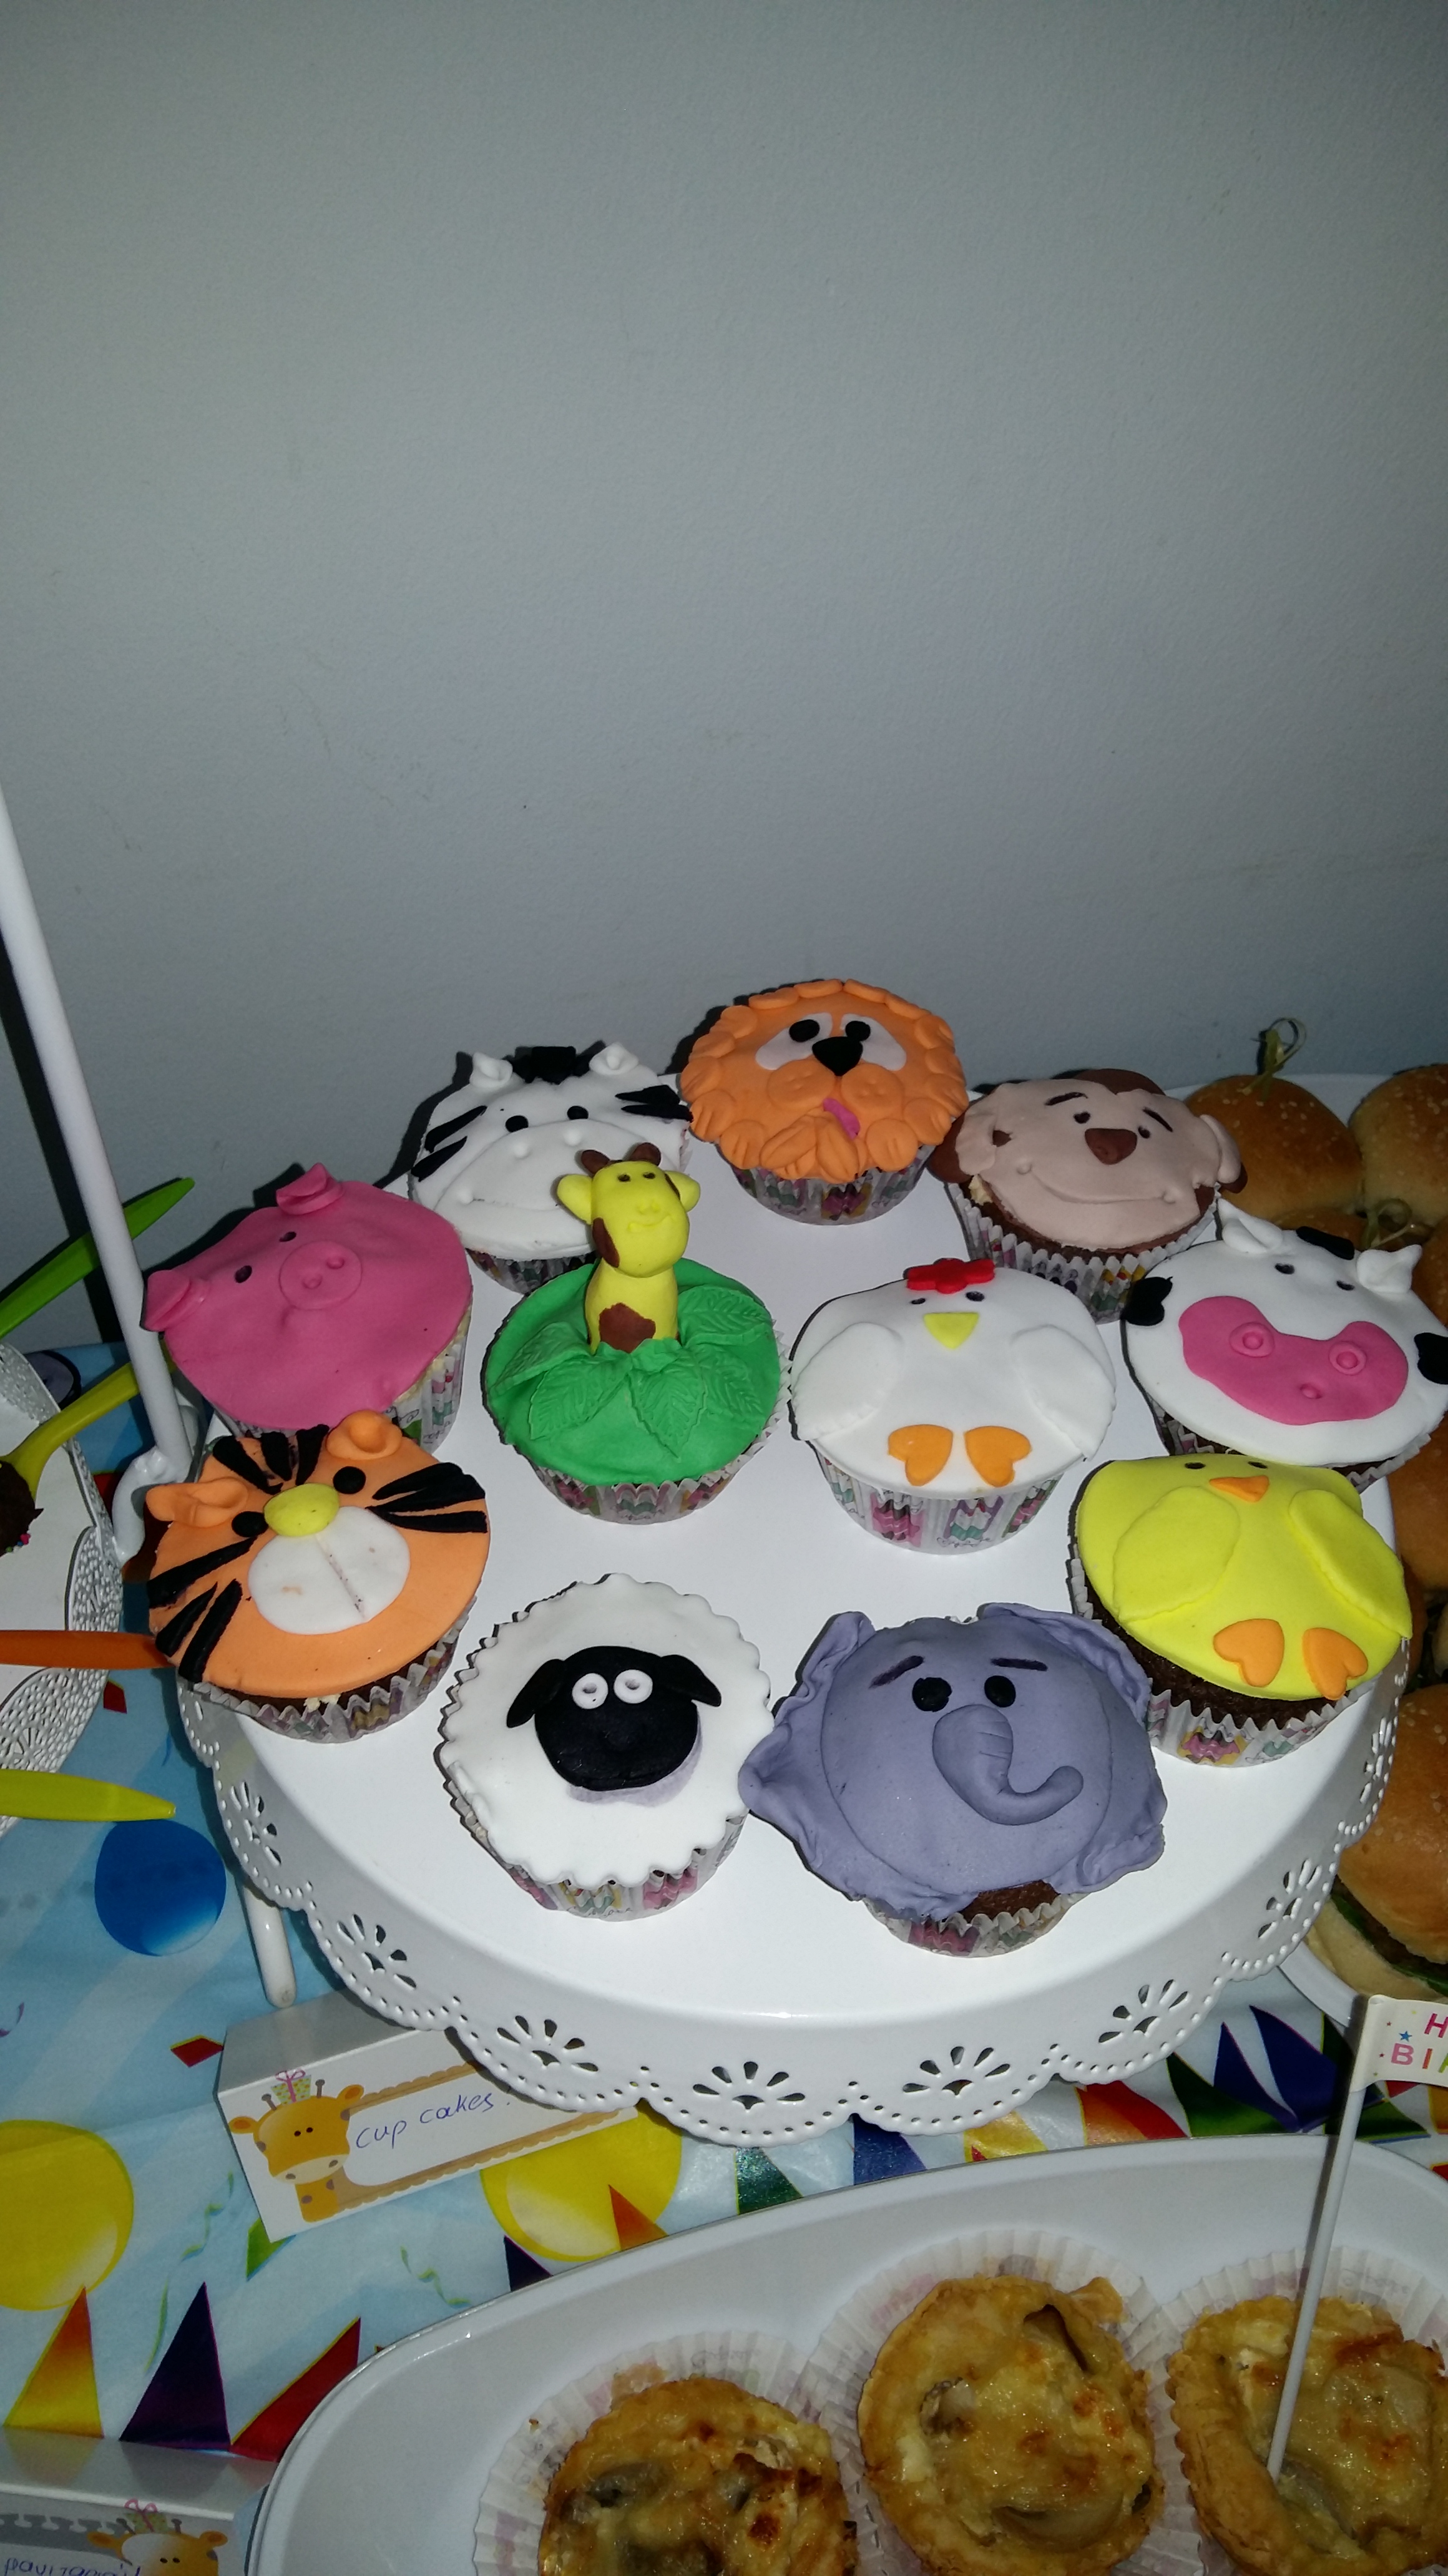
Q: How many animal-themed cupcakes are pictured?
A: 11